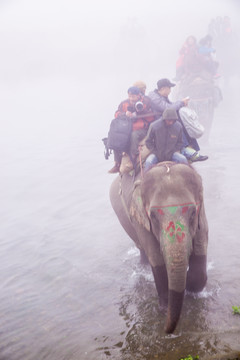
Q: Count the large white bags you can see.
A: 1